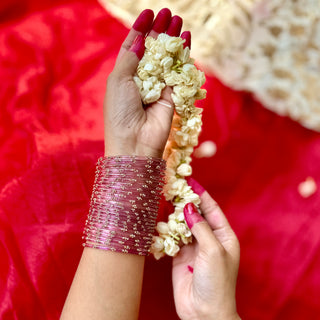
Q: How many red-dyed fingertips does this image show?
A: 7